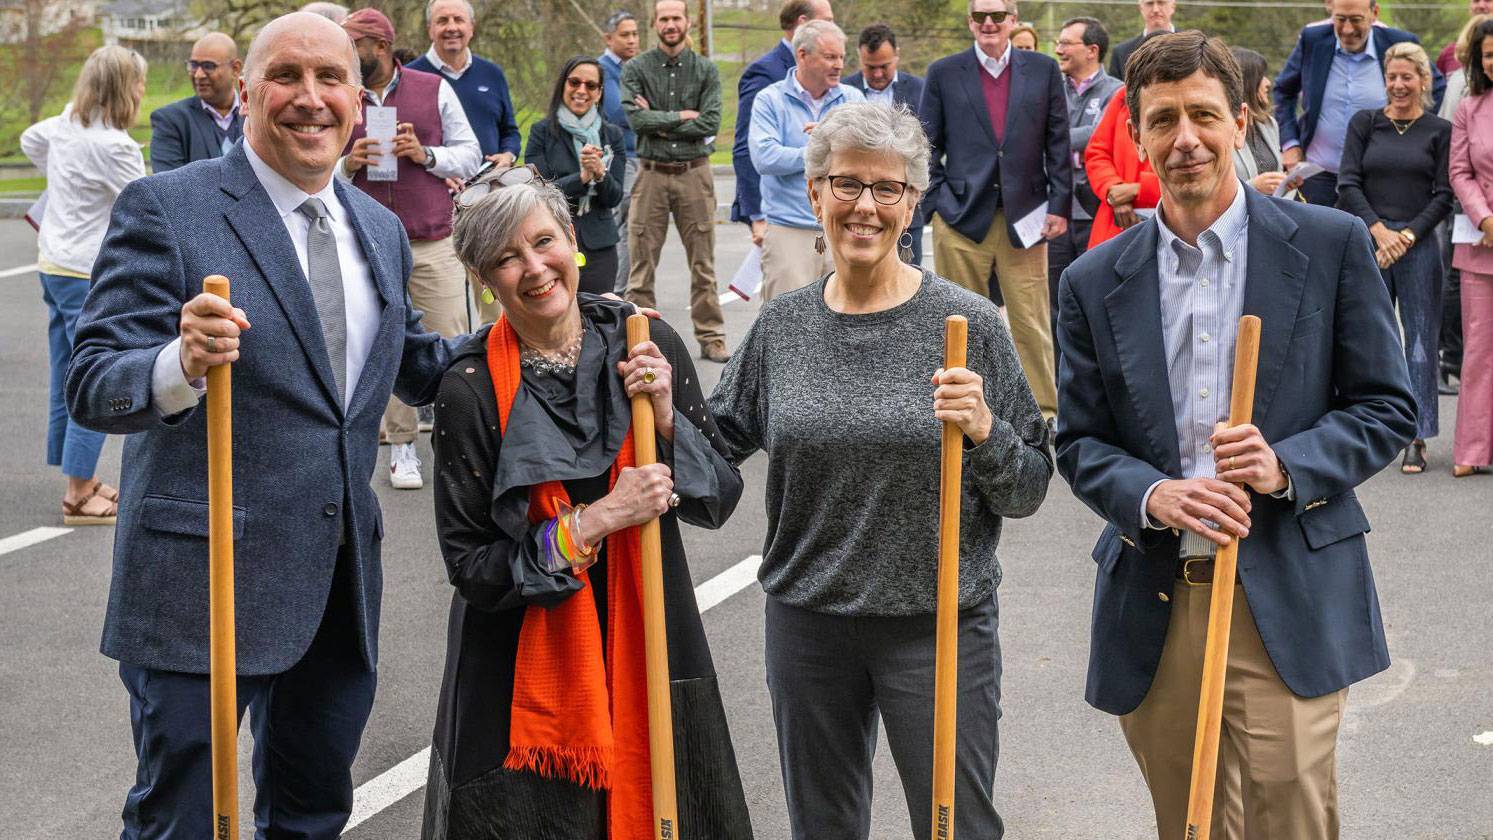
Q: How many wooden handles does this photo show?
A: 4